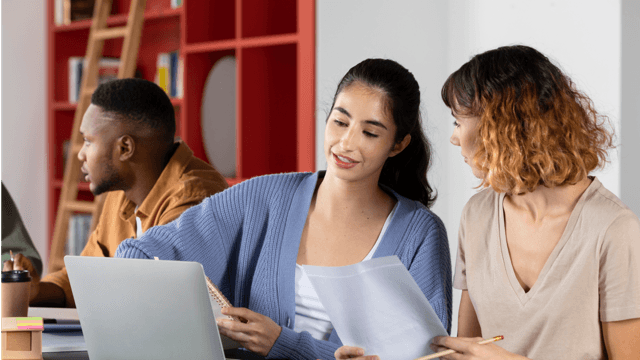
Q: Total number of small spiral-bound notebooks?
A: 1